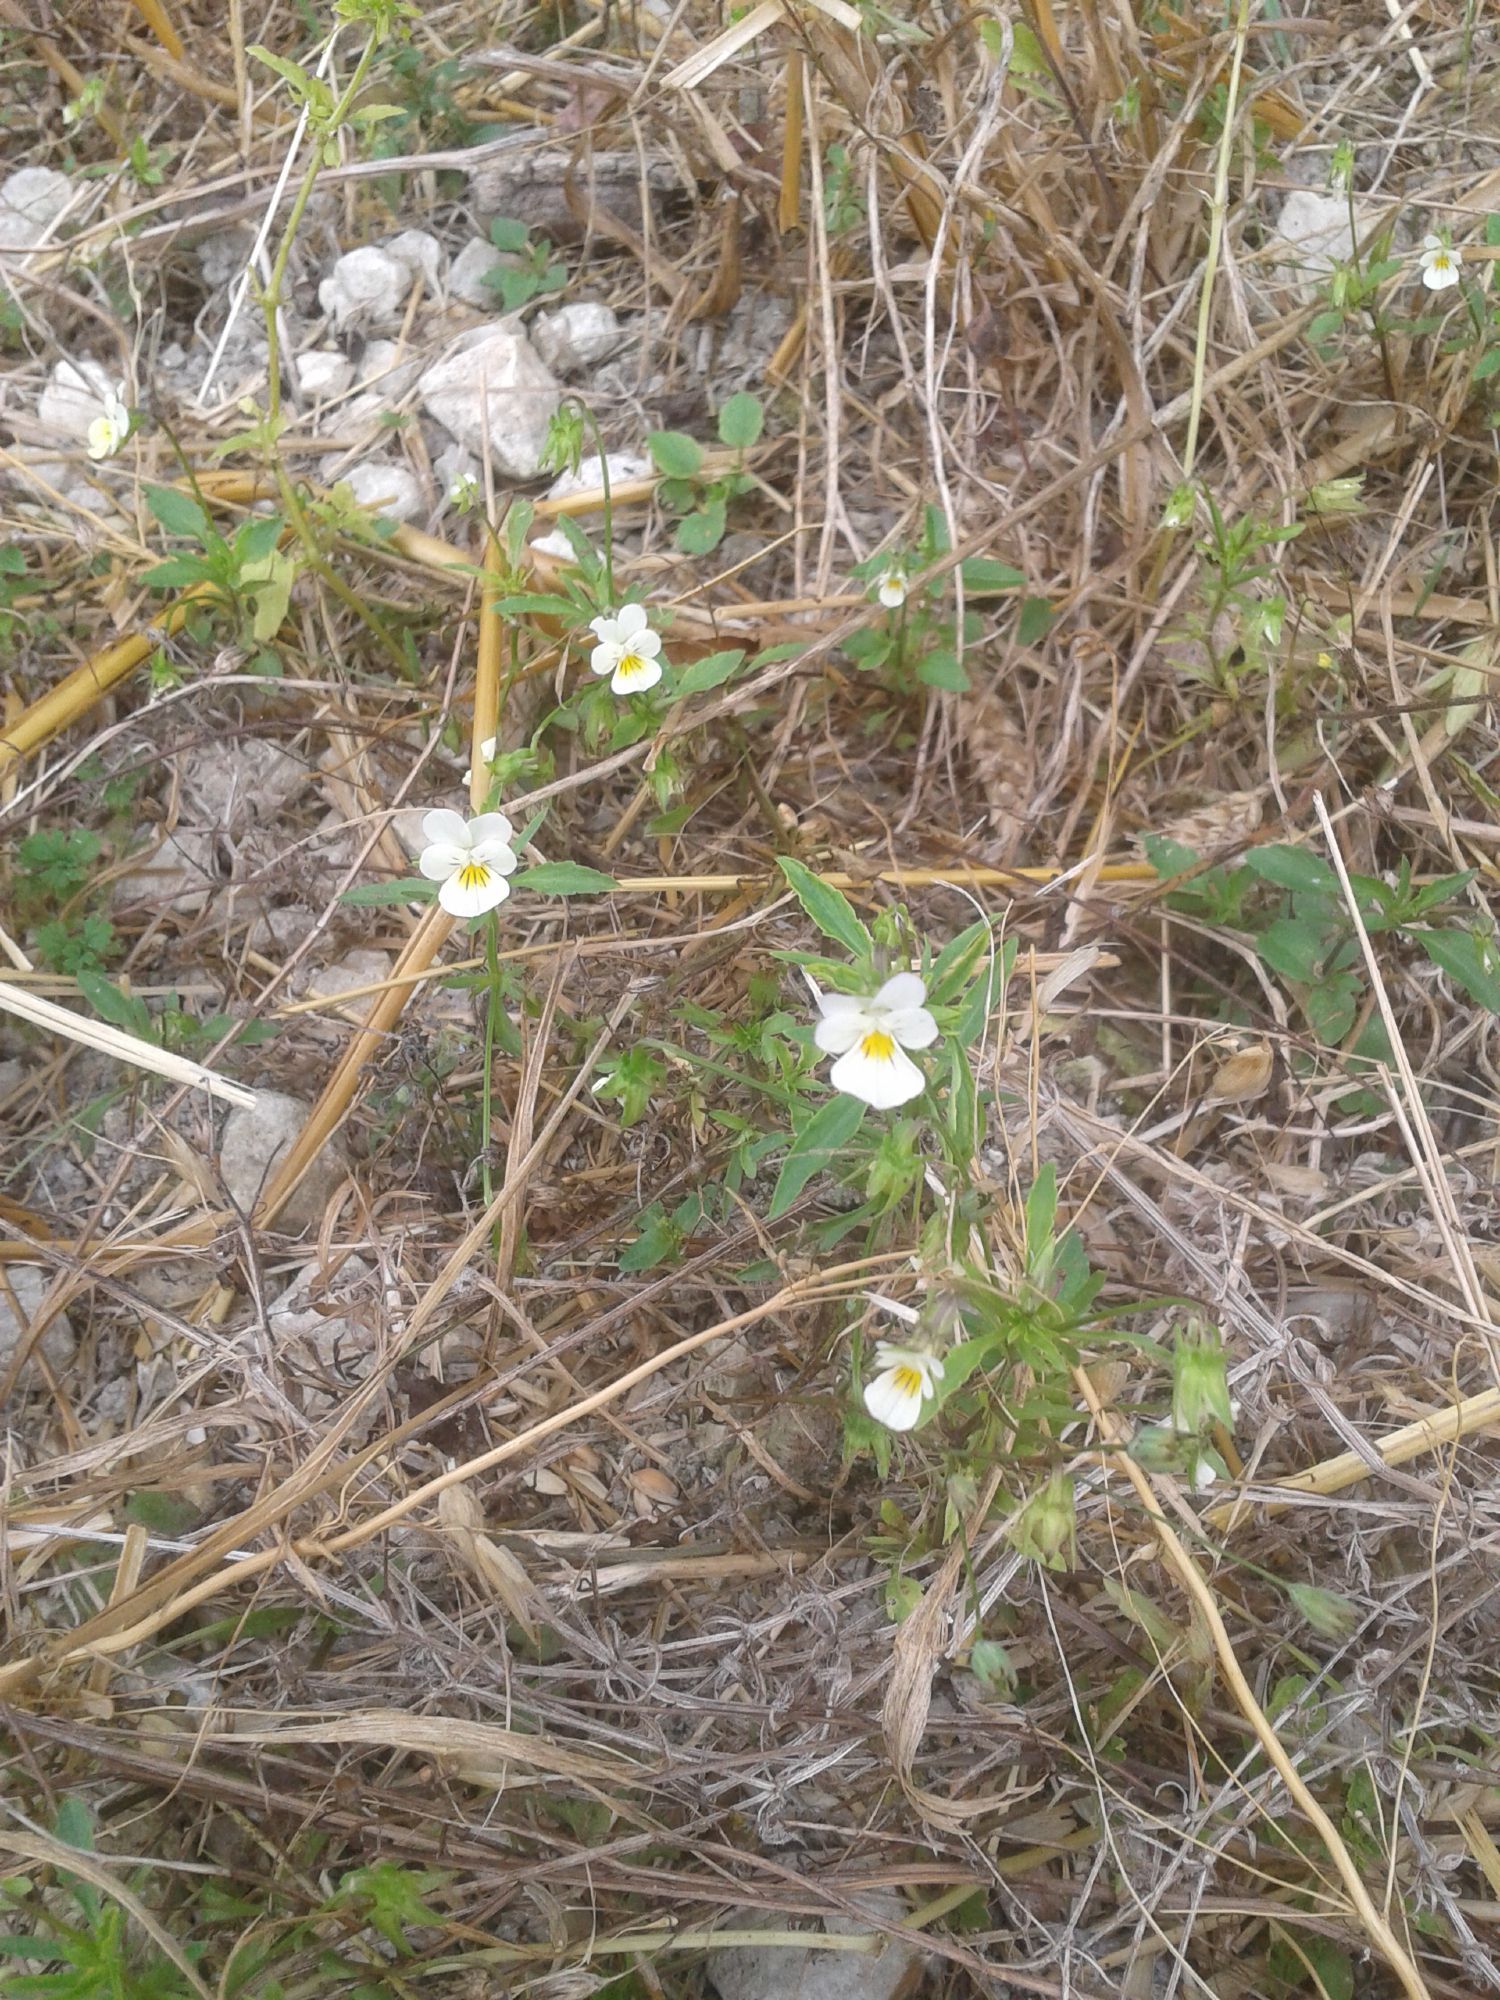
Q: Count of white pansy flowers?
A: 7